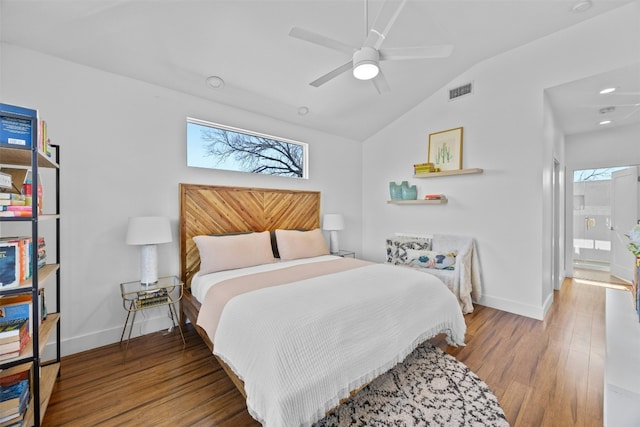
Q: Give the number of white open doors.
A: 1